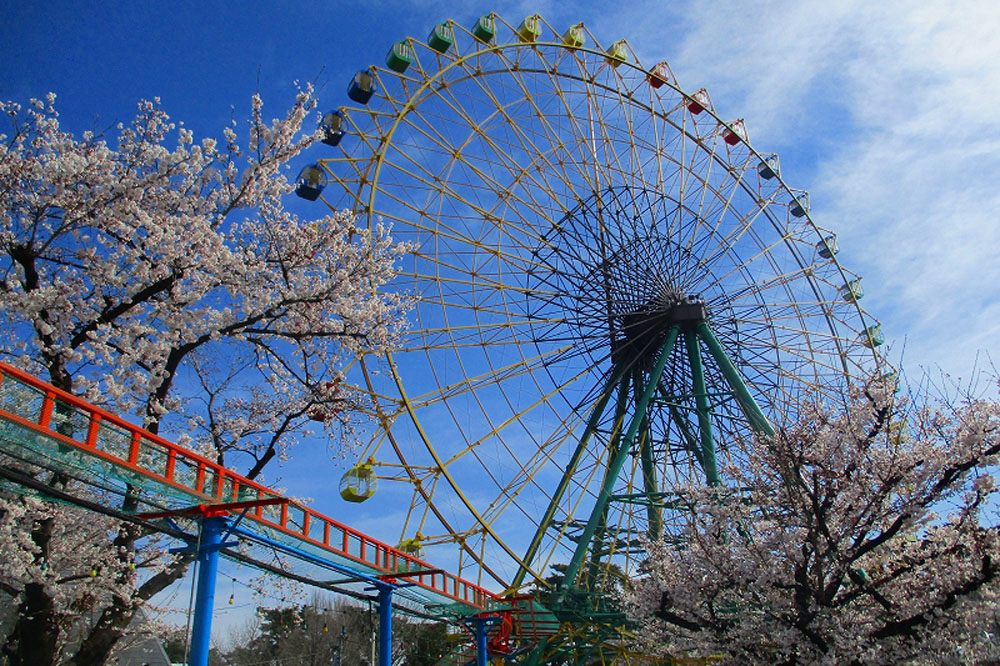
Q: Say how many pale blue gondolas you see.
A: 3